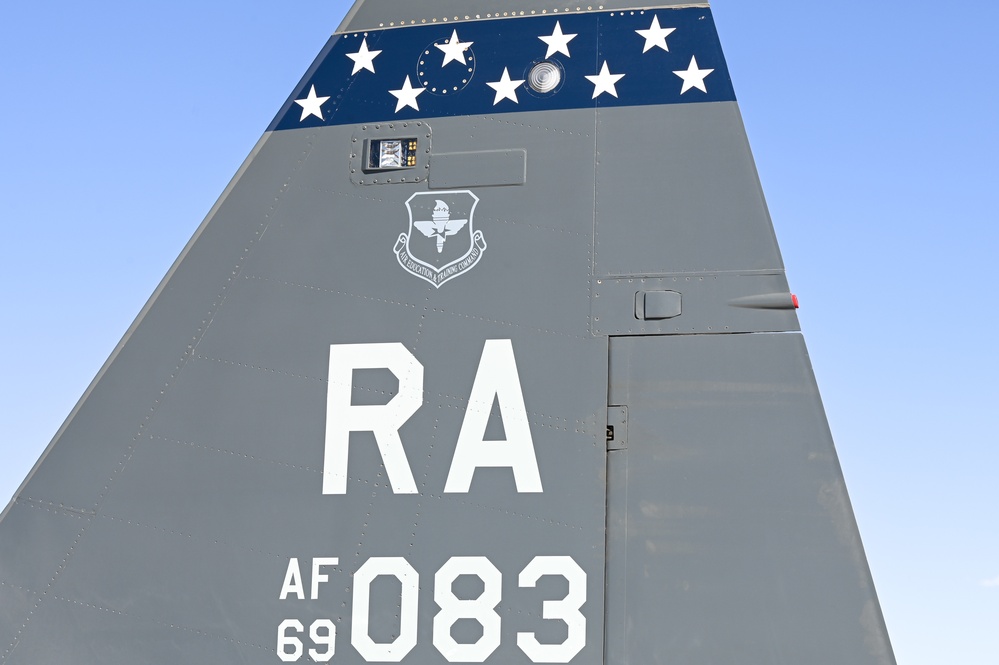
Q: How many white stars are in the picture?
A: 9